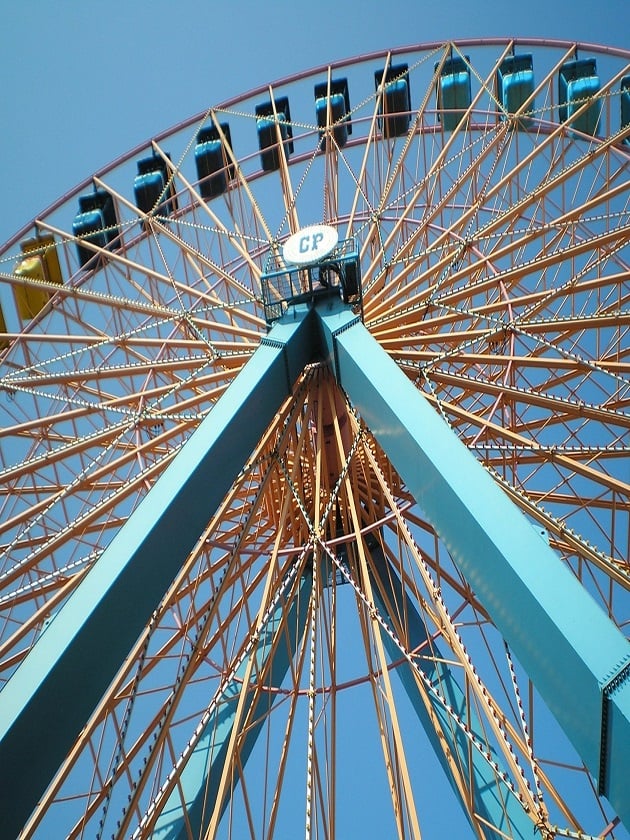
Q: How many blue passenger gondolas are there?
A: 10